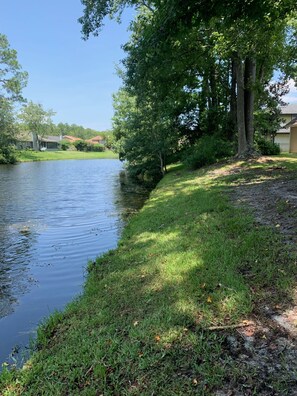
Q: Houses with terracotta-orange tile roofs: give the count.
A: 2